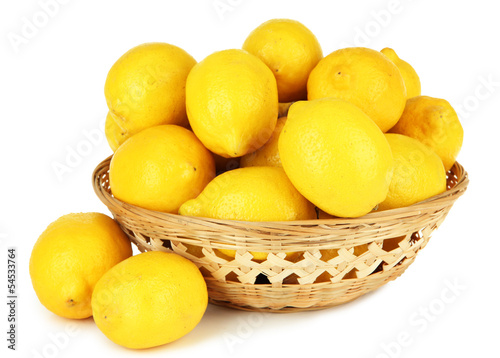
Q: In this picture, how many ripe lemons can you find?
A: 14